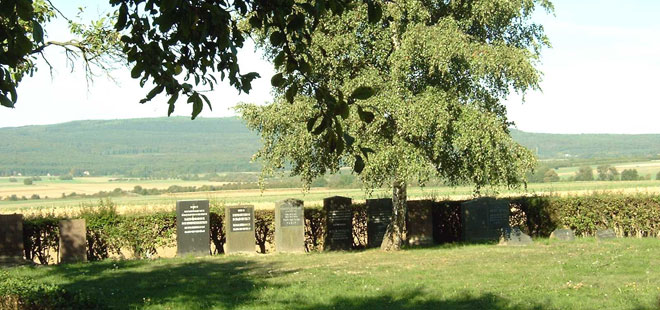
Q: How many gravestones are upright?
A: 9